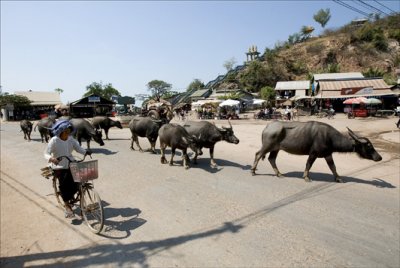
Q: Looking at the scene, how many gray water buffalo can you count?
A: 8